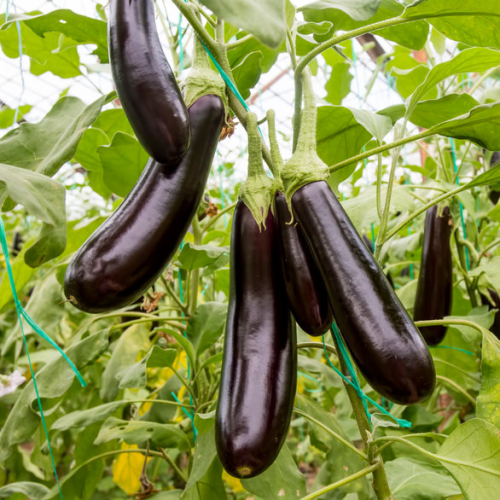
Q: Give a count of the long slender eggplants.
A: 6